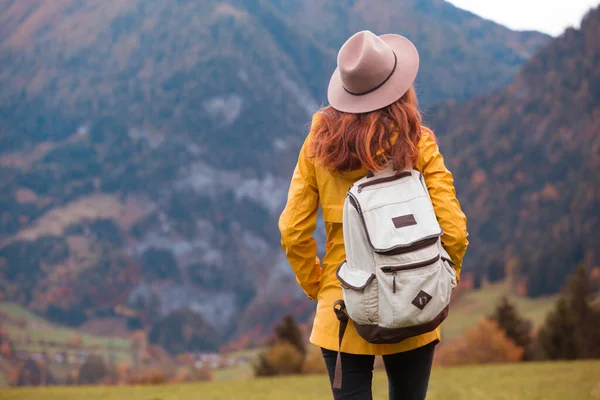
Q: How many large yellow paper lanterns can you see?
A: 0